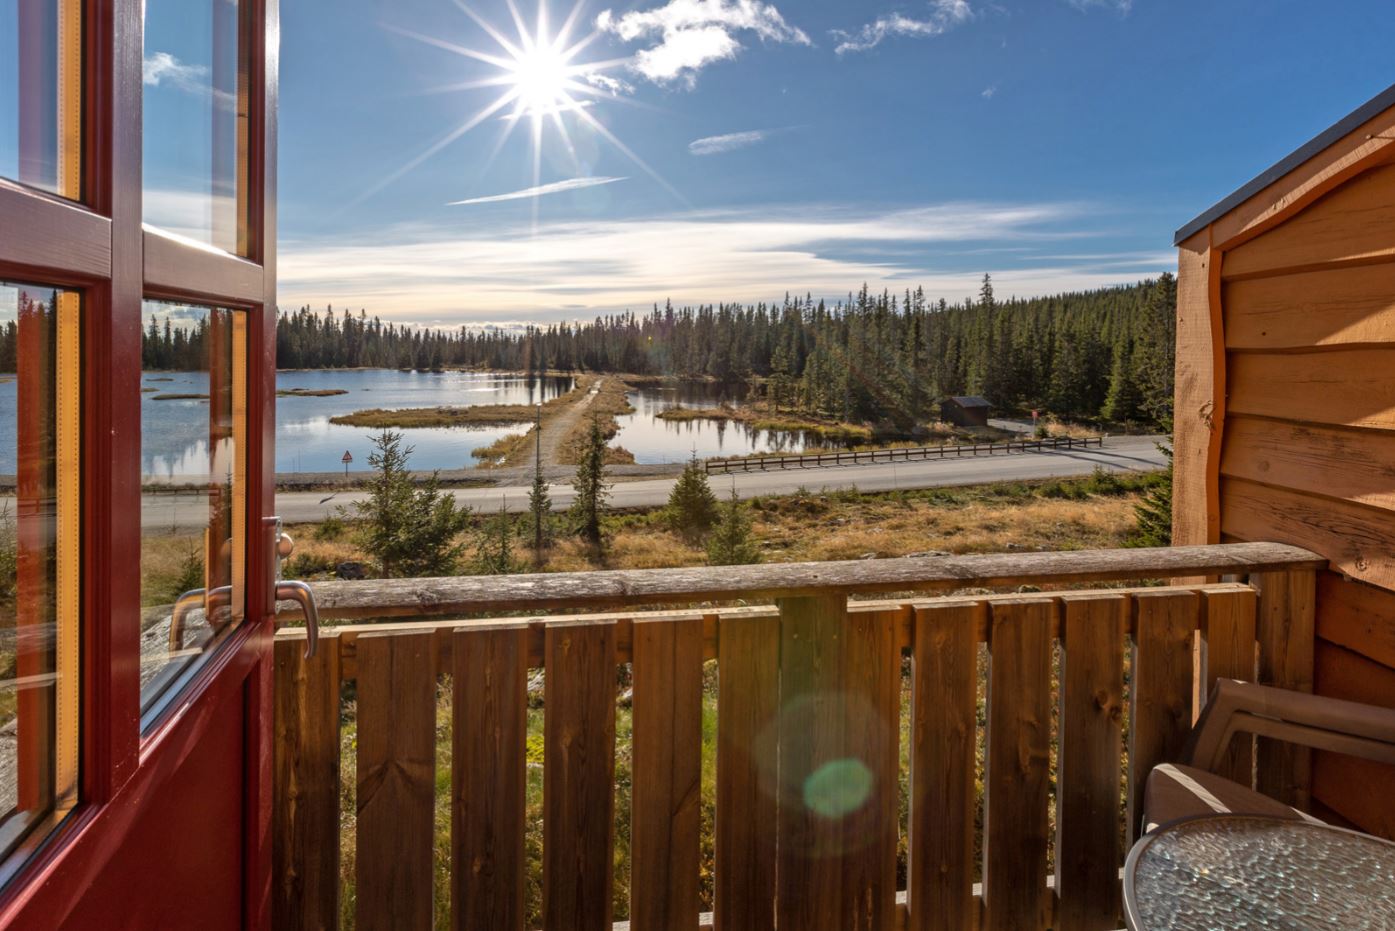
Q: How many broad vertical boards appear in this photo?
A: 14